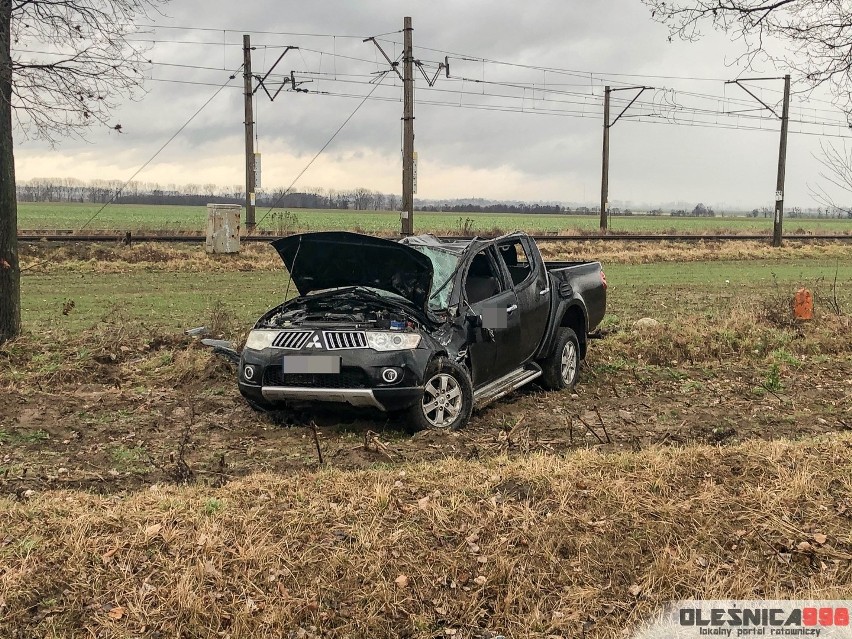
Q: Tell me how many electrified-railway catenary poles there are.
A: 4